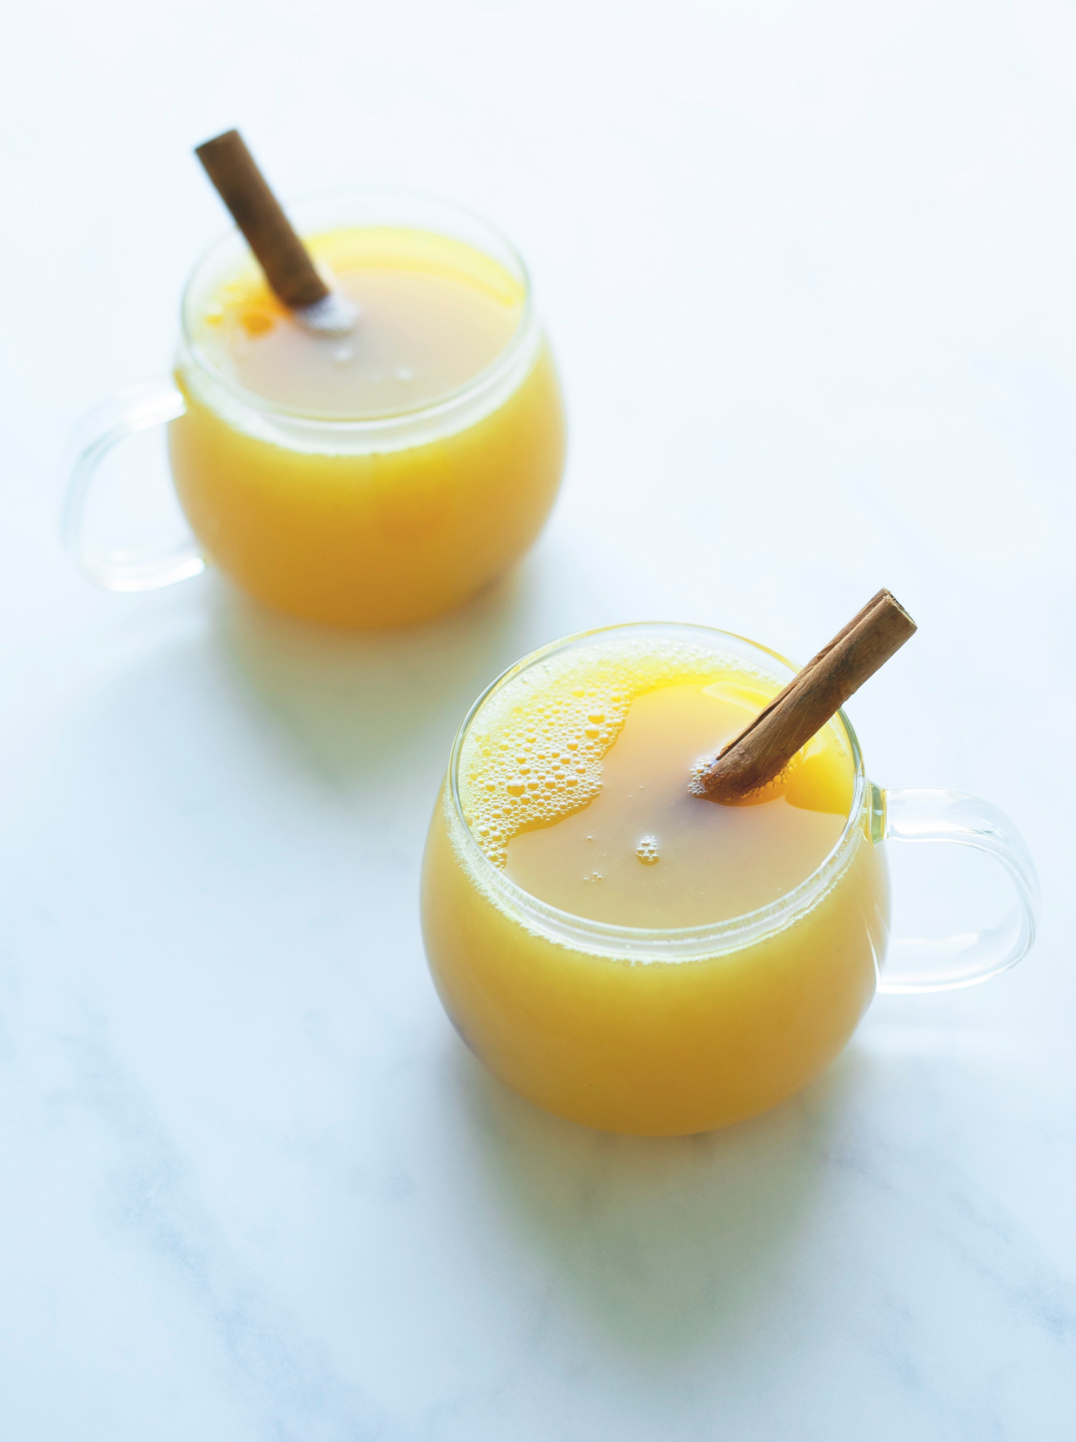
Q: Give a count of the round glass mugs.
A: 2